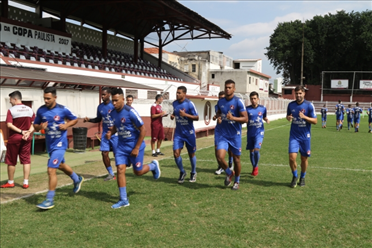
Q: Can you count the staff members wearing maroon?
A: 2